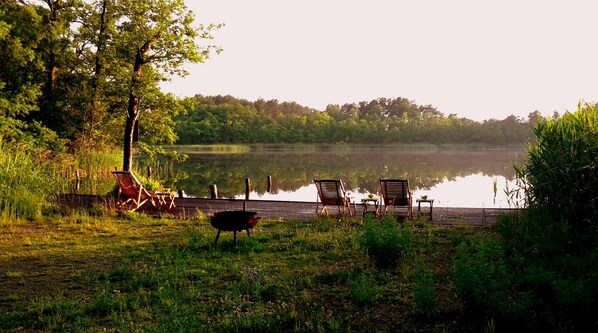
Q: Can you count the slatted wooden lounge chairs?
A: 3